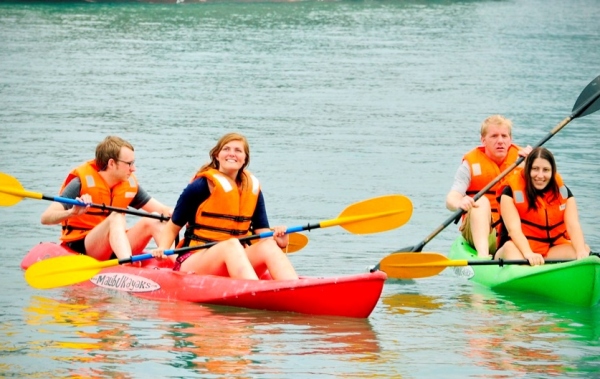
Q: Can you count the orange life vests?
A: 4